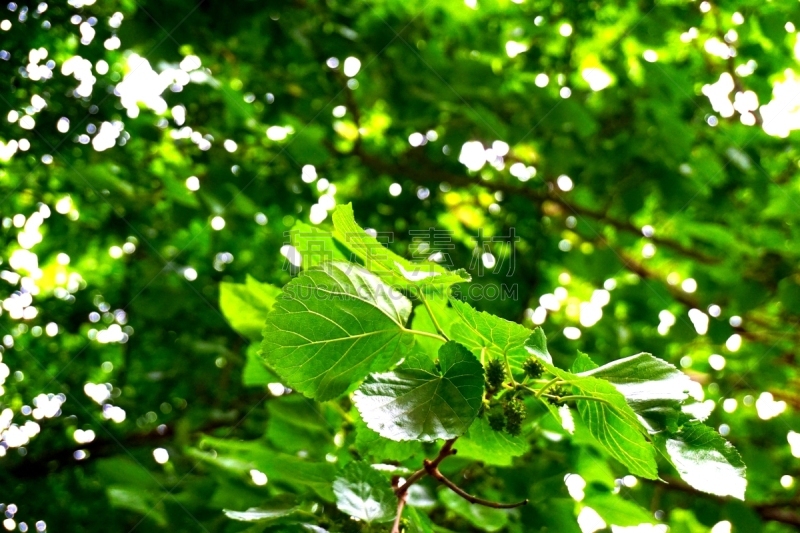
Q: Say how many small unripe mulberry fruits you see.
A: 5